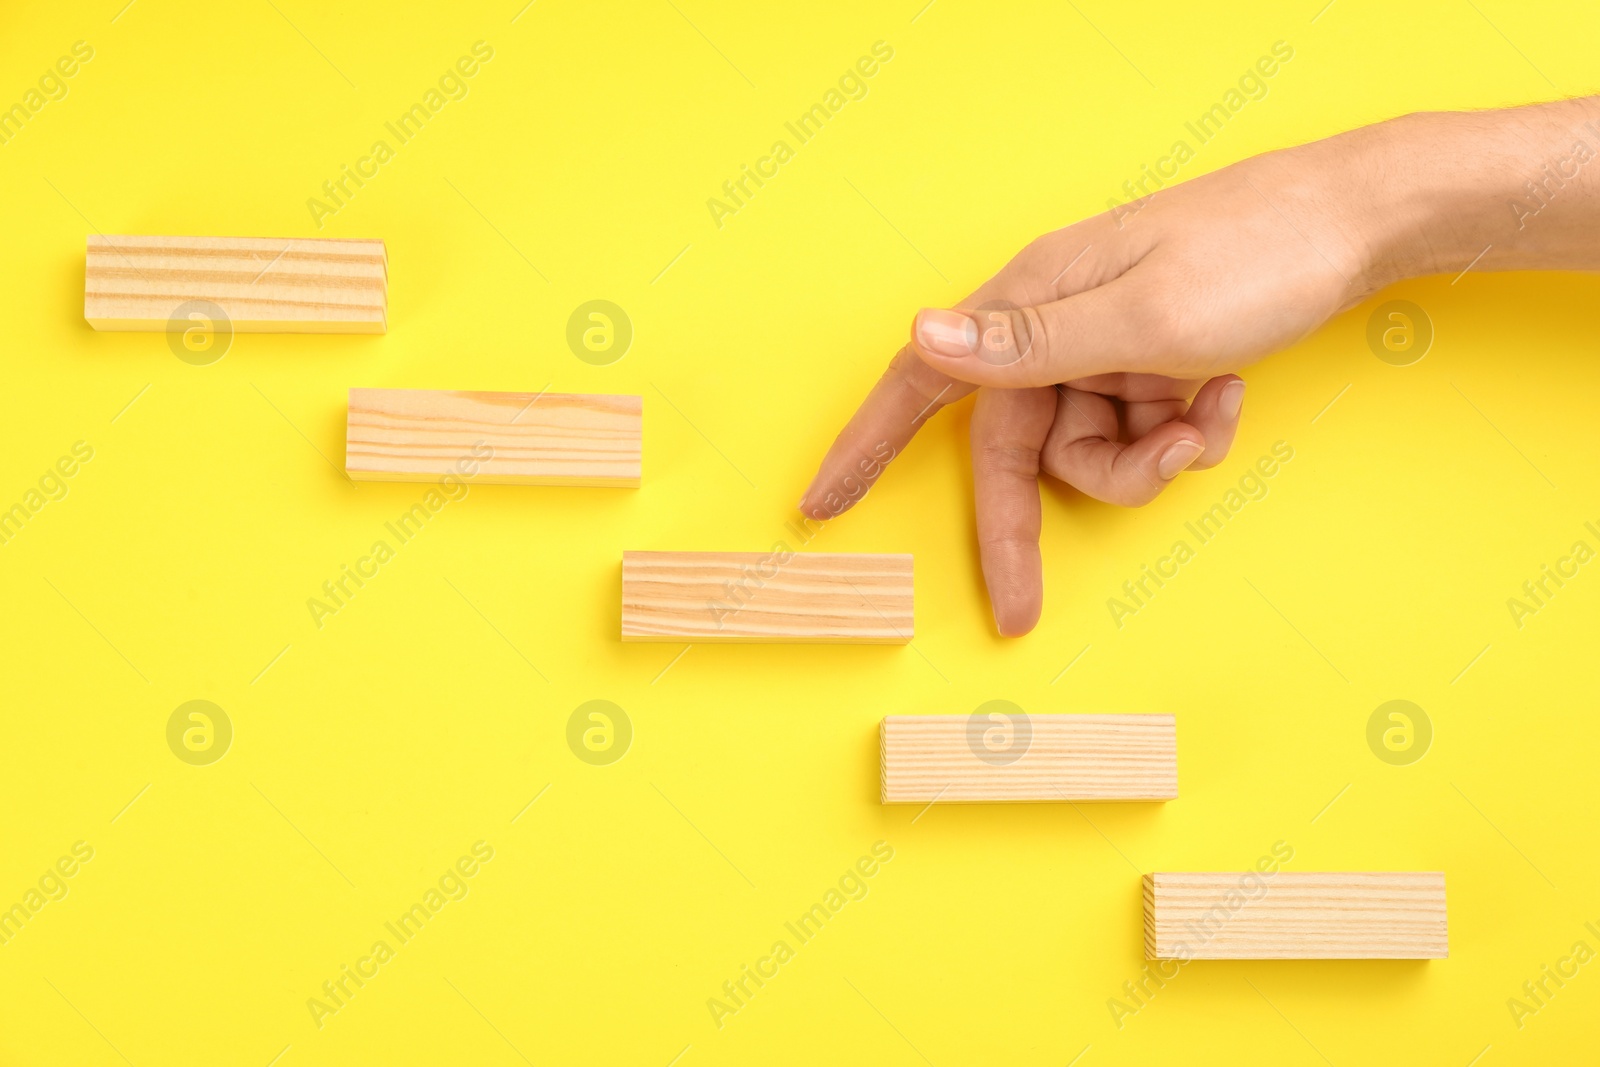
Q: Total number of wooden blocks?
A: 5